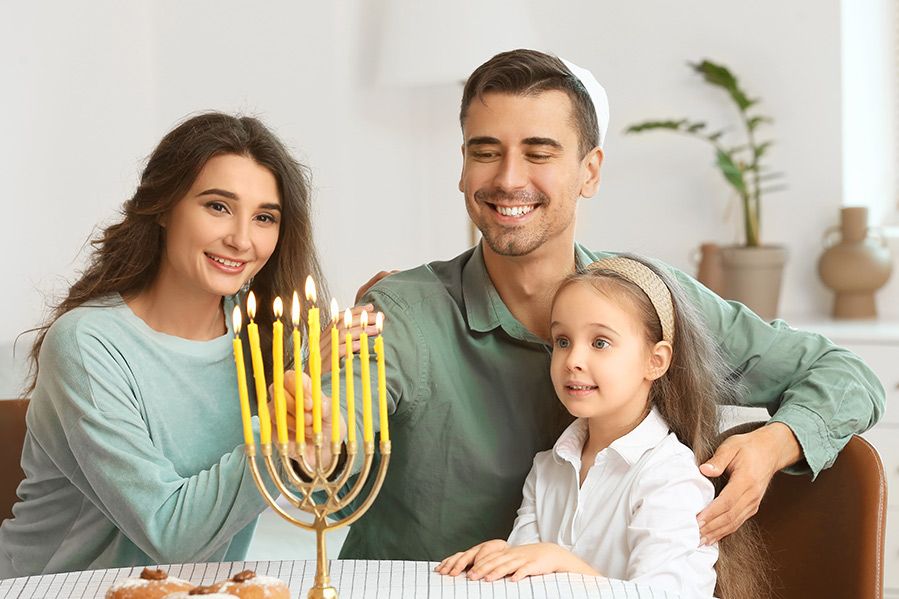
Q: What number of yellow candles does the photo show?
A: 9